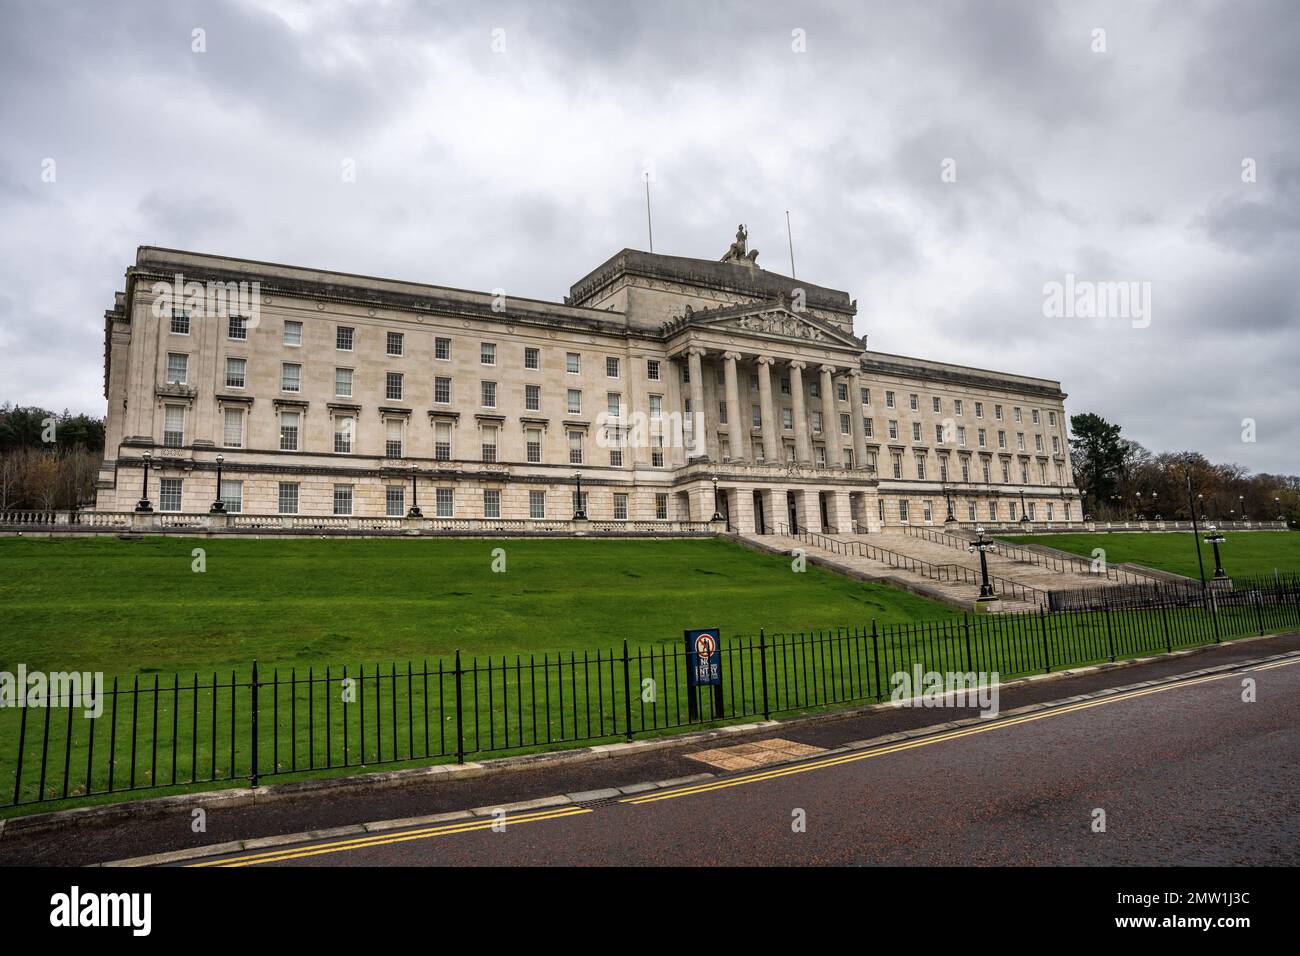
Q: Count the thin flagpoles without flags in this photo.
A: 2